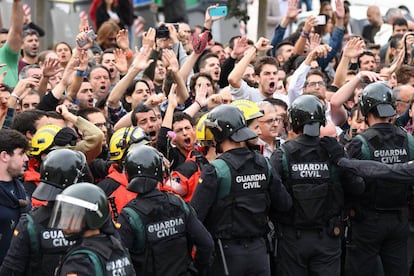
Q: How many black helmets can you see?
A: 6